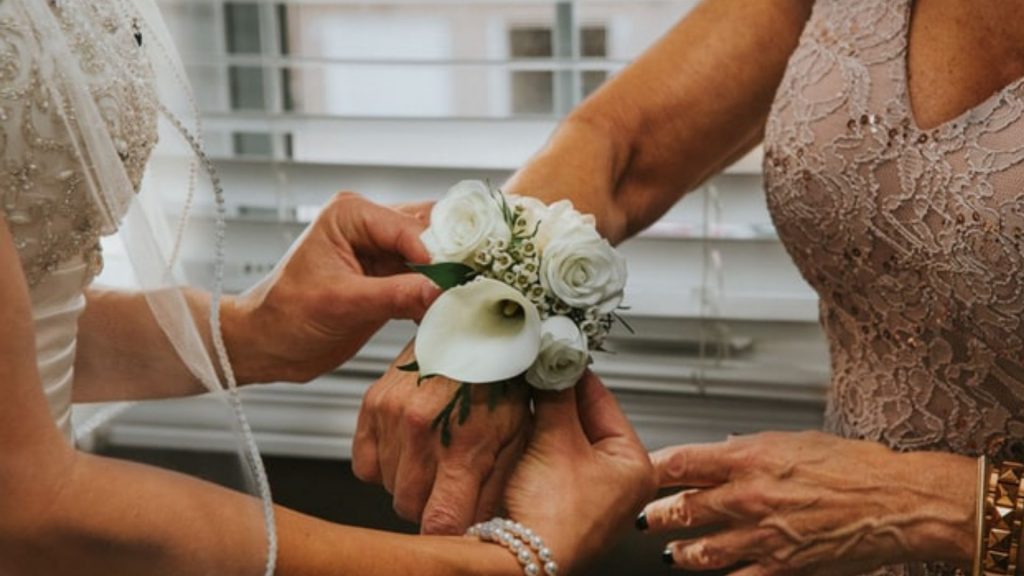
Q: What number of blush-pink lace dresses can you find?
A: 1